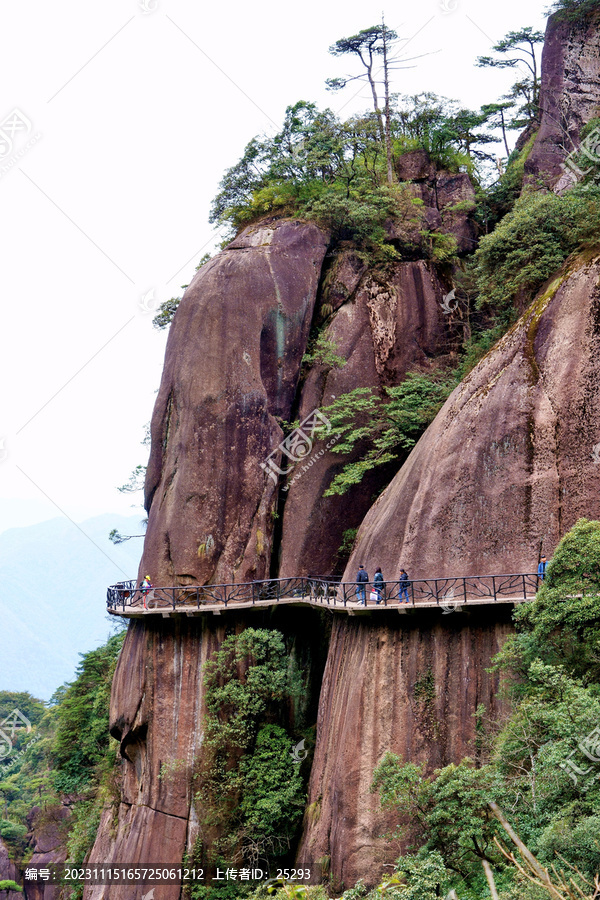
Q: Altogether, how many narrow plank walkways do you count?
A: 1